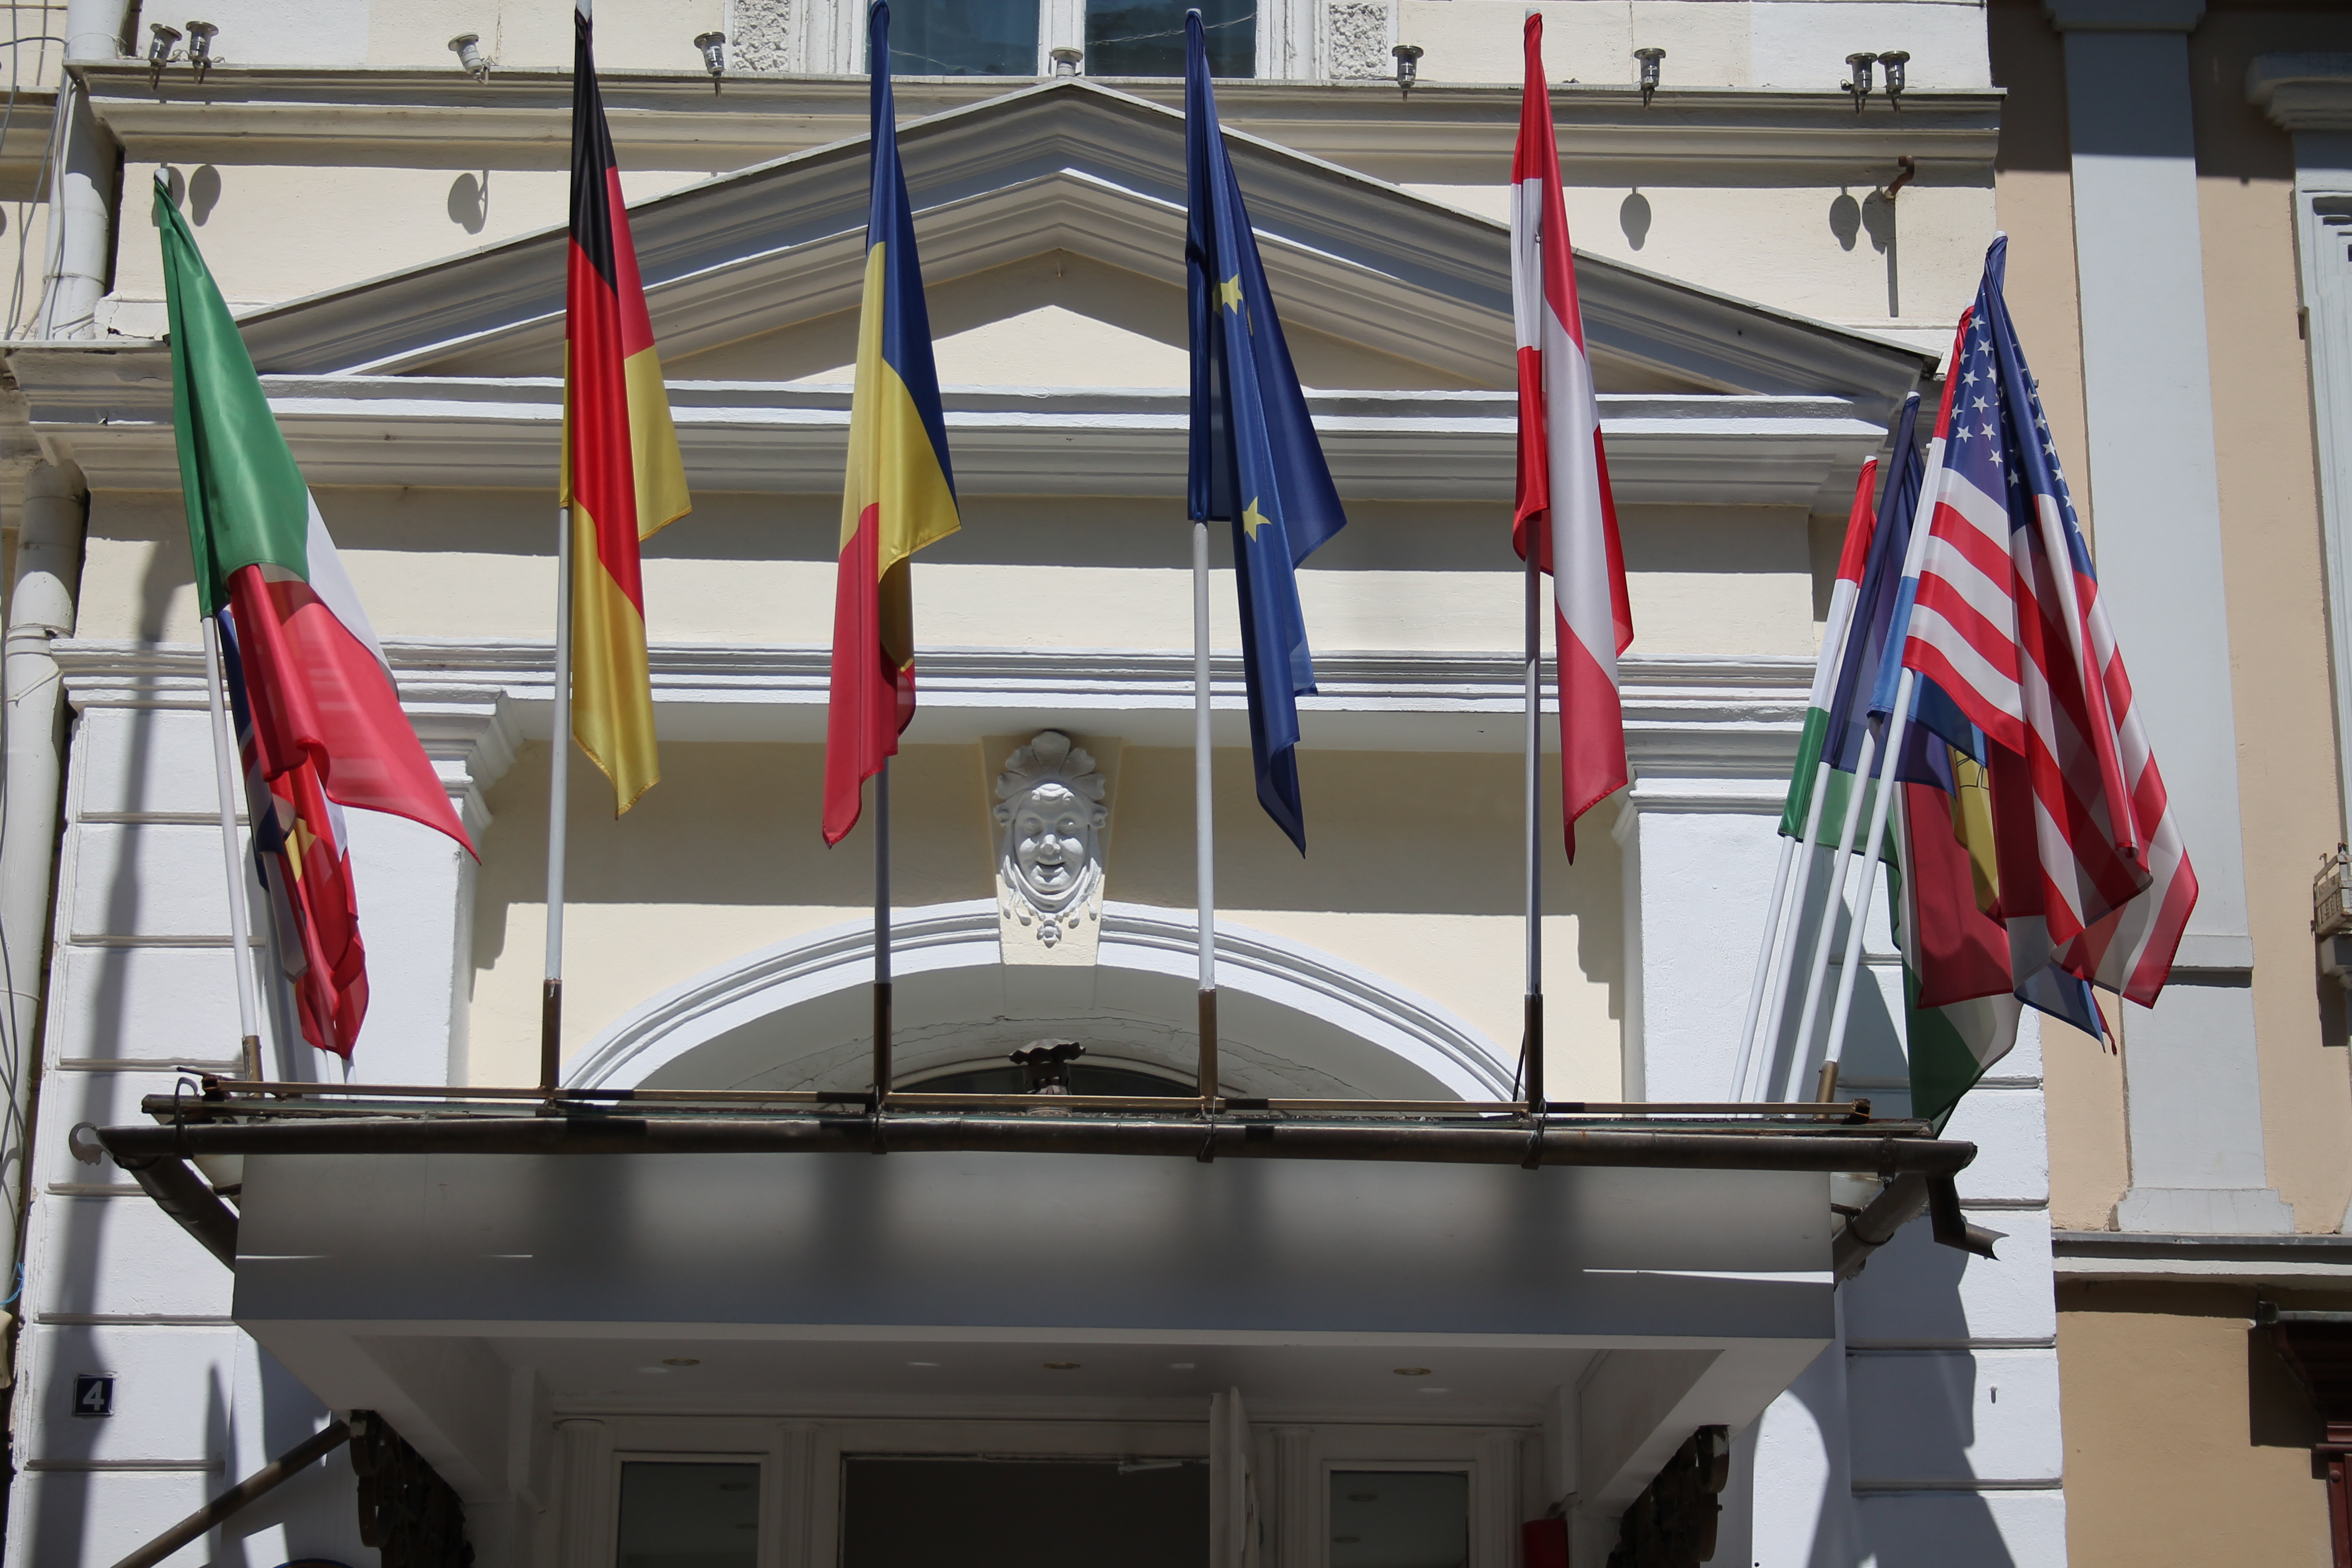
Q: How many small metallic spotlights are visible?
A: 9